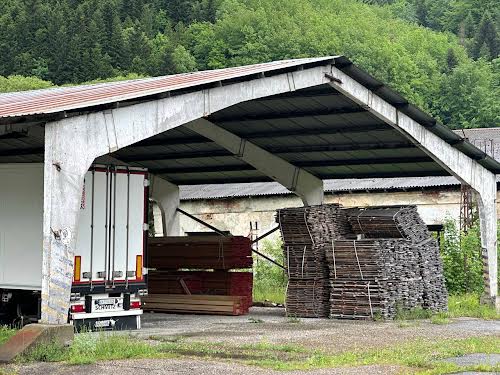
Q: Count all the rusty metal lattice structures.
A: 1